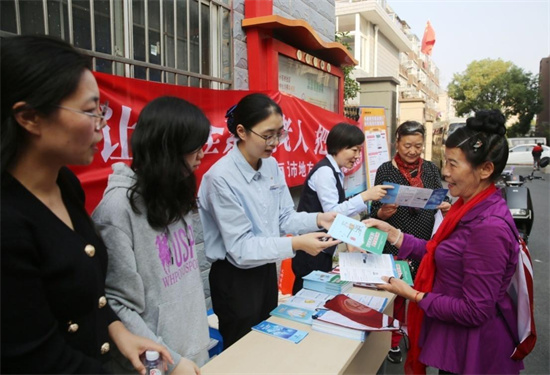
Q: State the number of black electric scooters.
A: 1